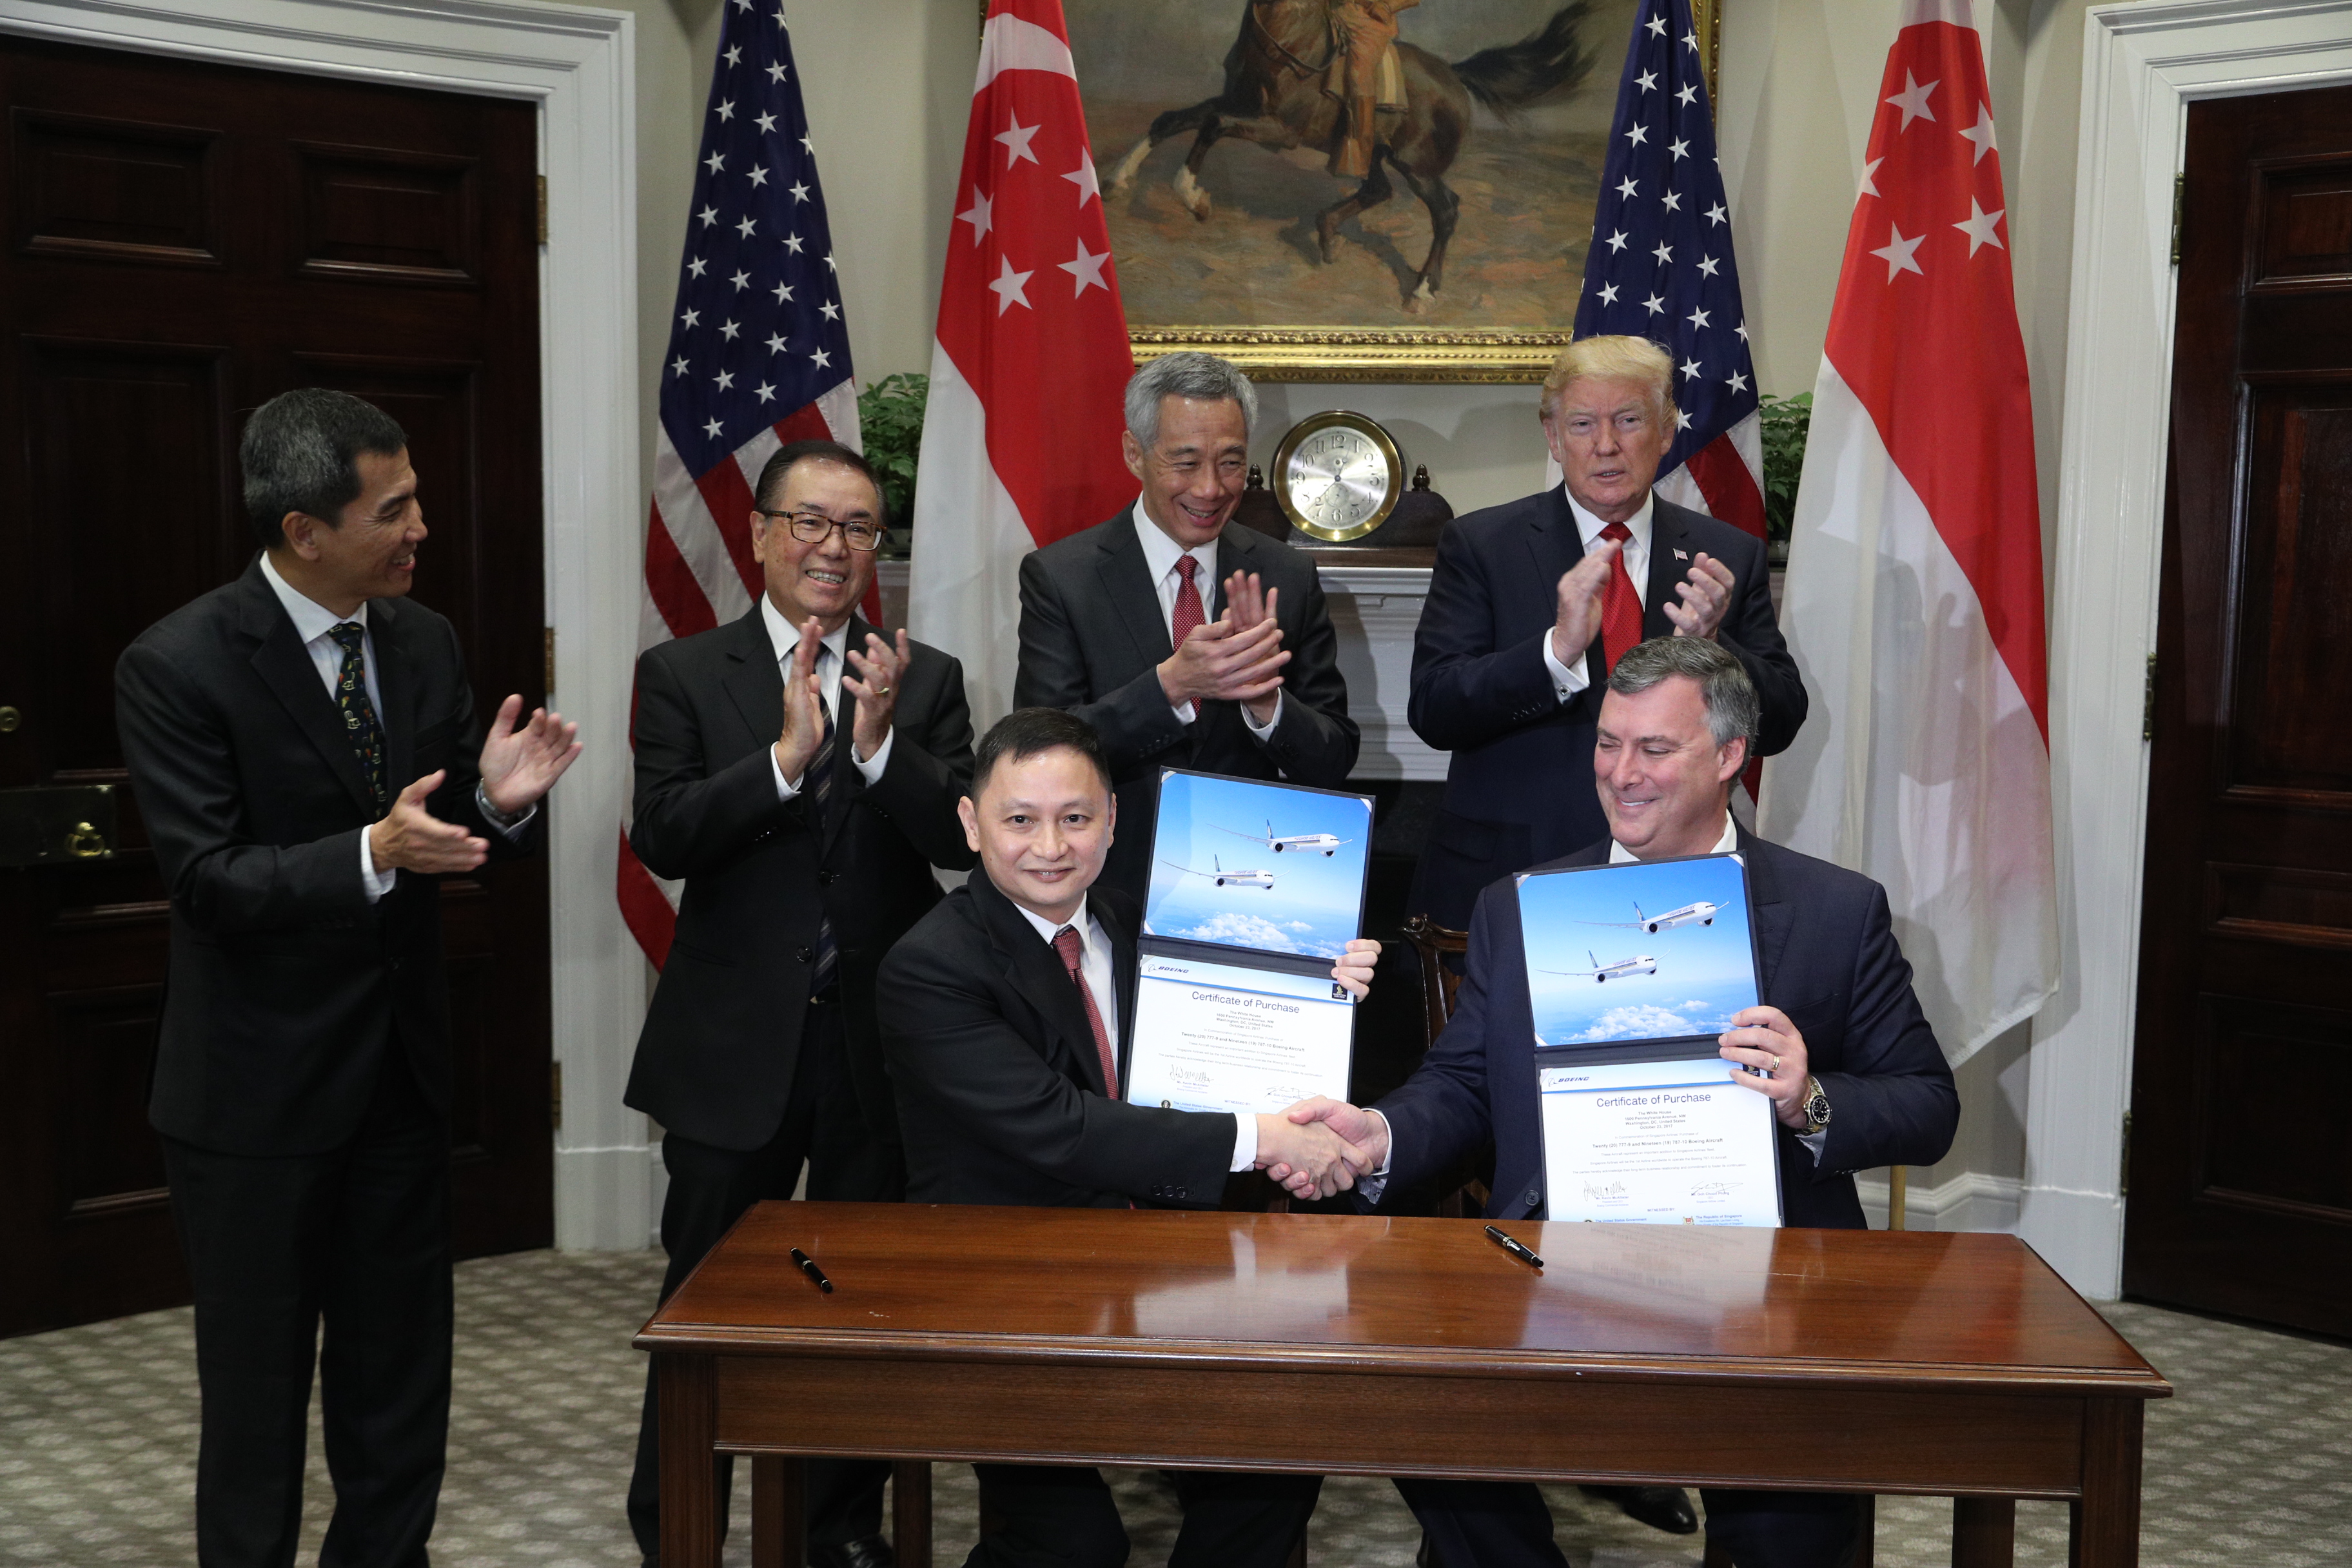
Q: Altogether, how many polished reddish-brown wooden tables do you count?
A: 1